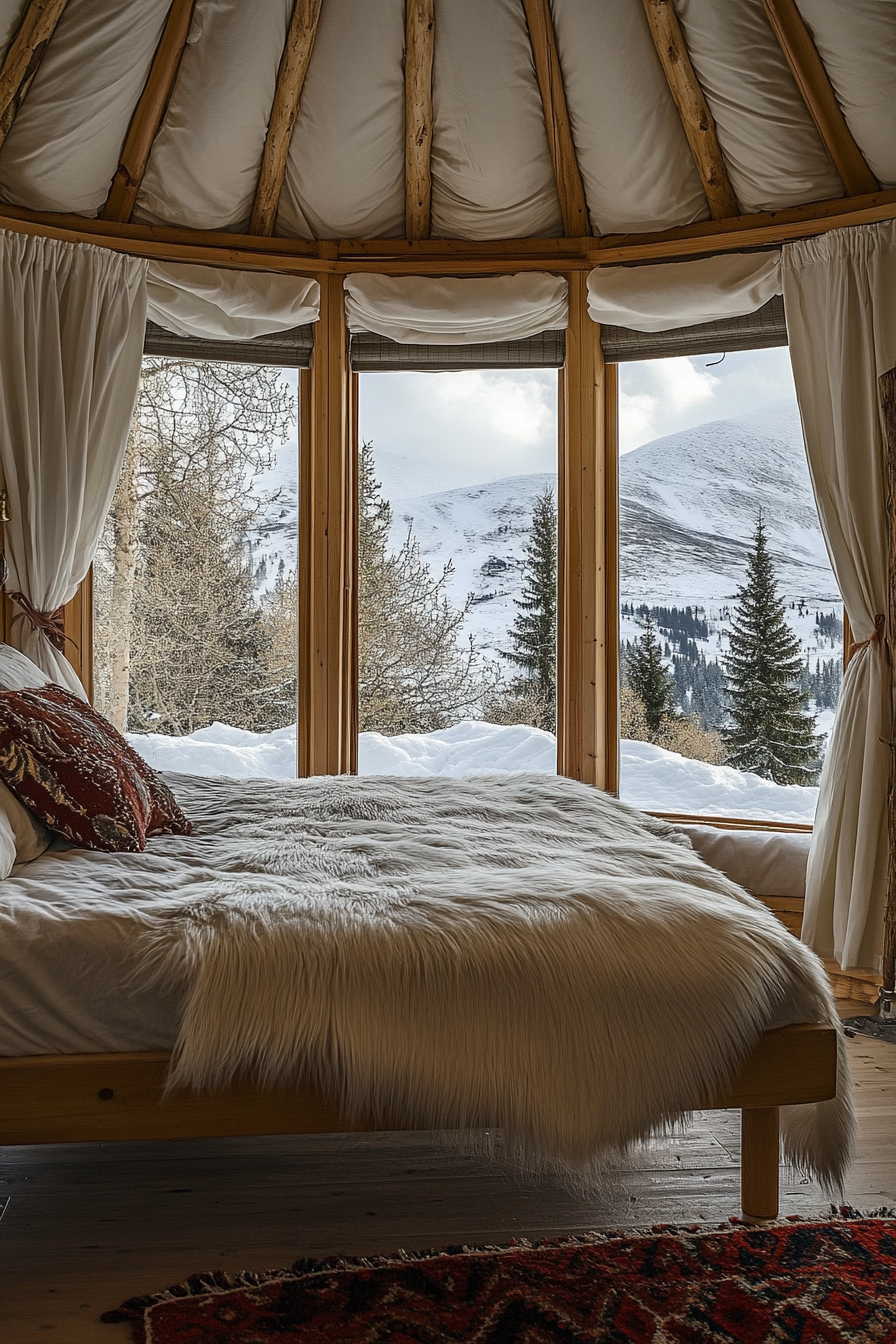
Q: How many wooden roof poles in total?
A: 7